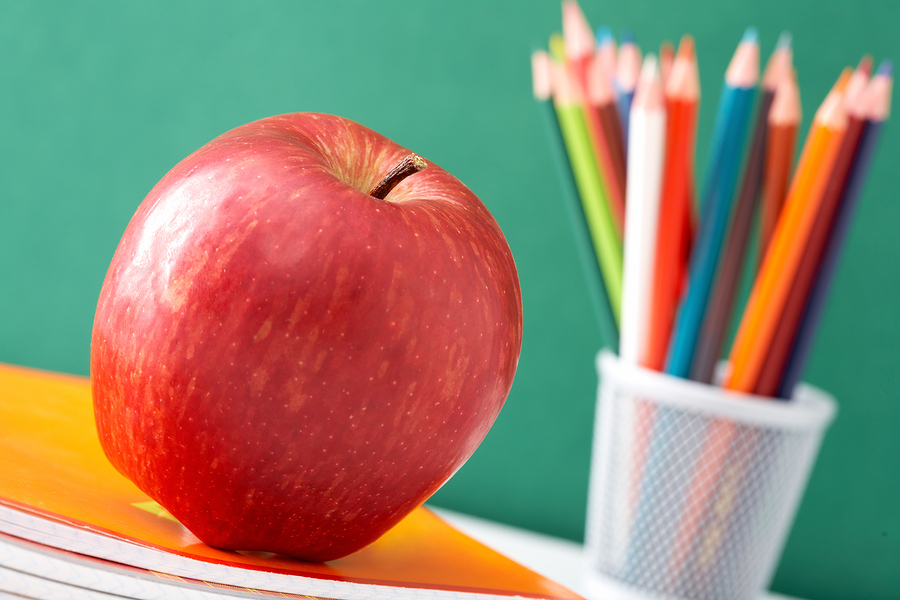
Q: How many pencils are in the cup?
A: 14